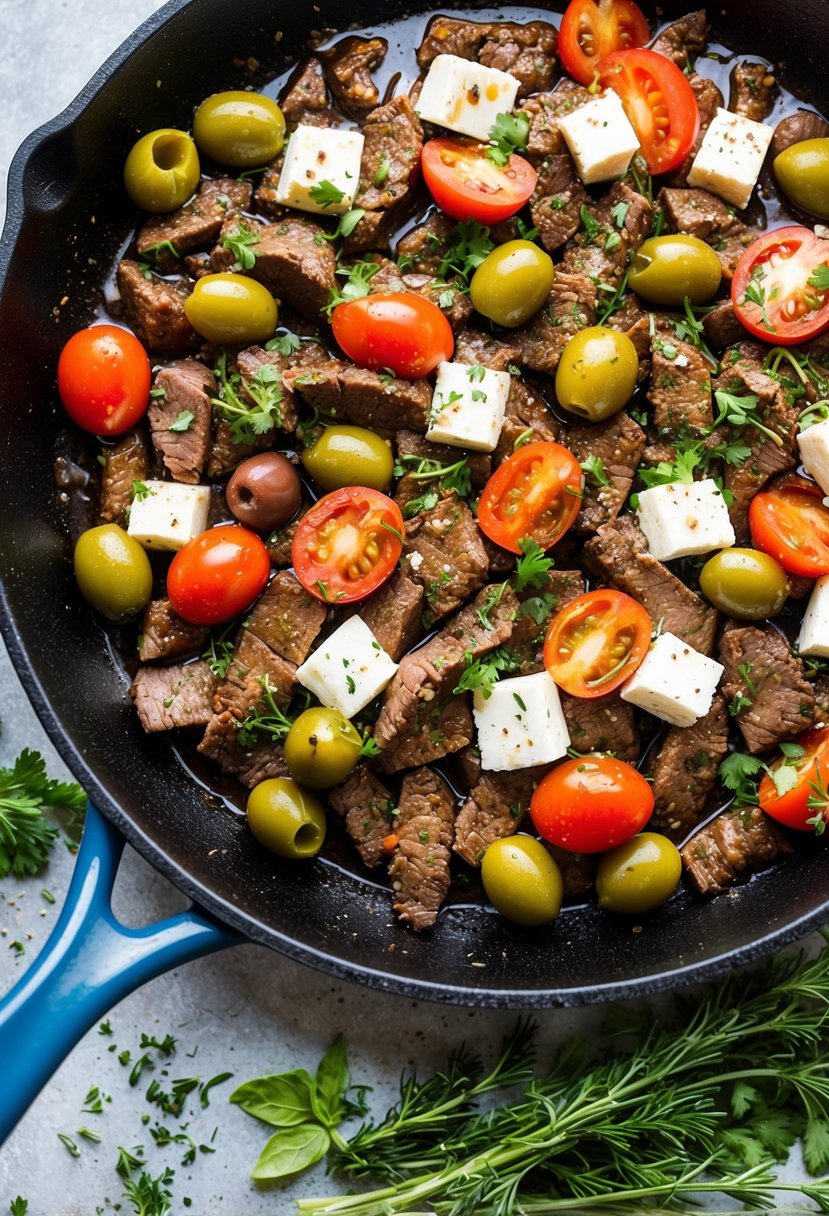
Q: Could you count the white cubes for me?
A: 12